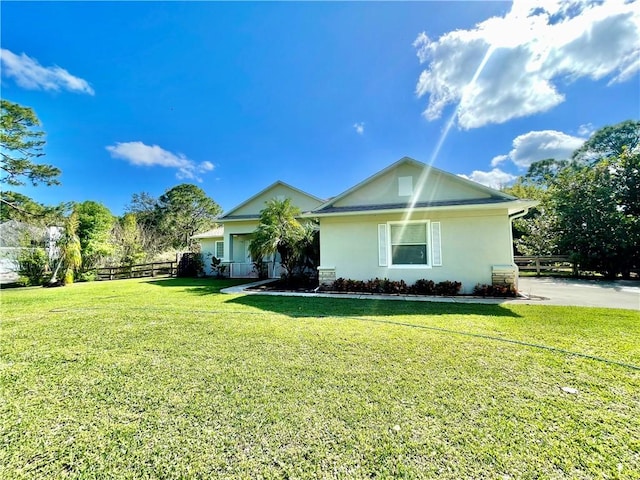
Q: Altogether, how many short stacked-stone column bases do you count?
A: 2